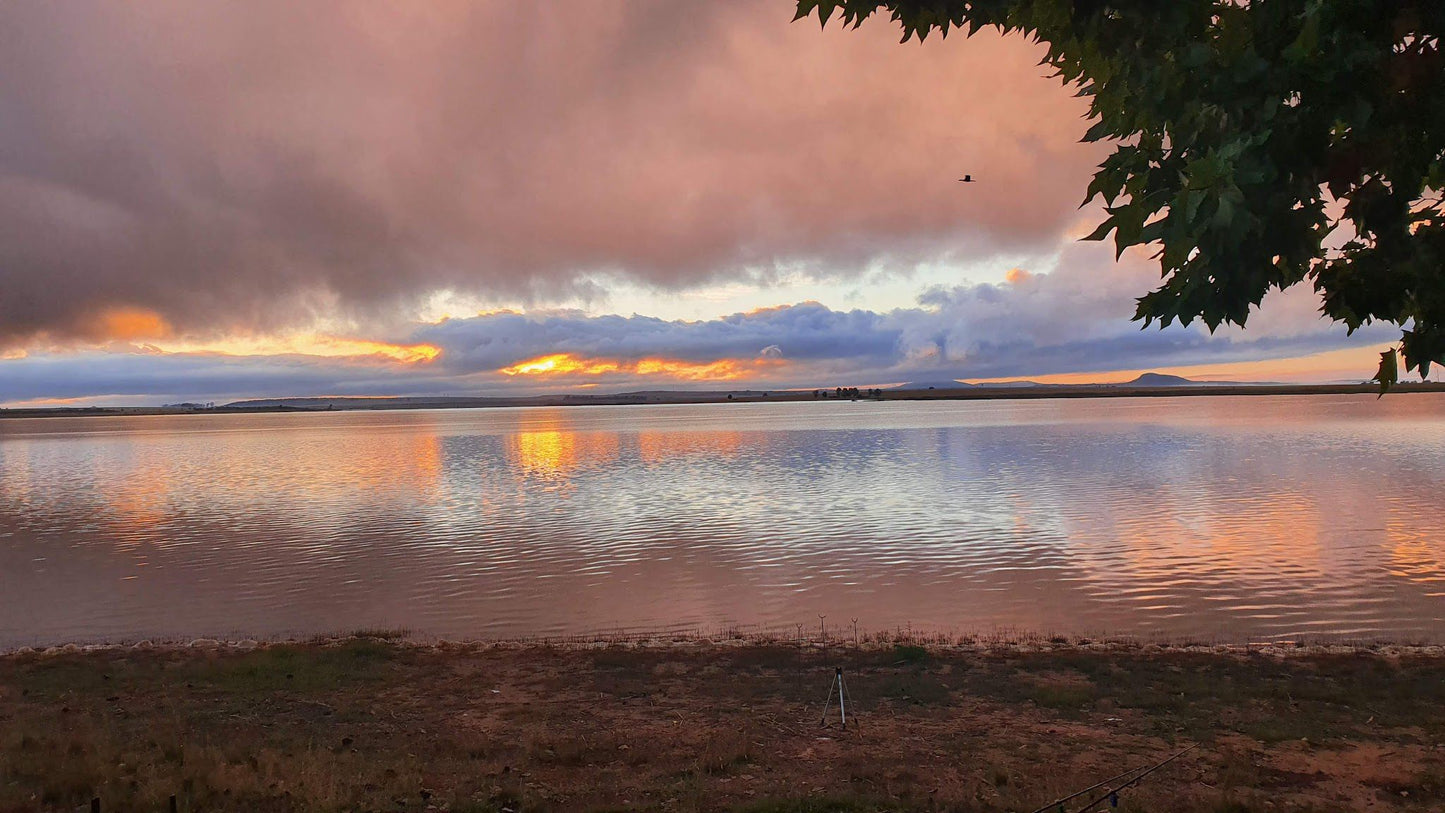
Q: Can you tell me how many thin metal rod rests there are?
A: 3